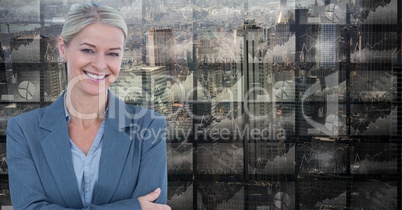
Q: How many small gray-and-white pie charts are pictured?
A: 5